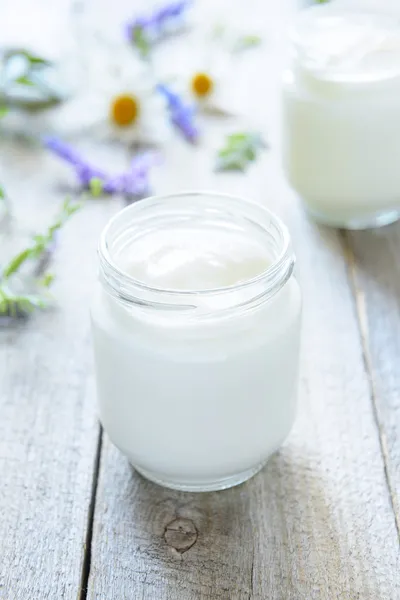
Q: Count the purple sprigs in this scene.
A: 3